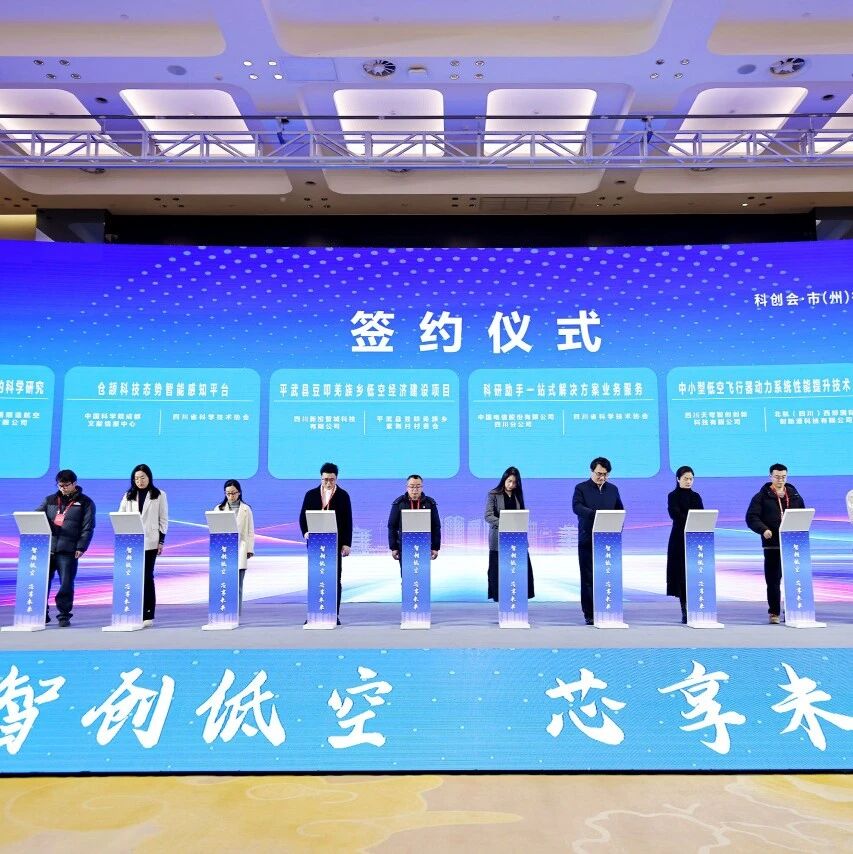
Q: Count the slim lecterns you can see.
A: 9